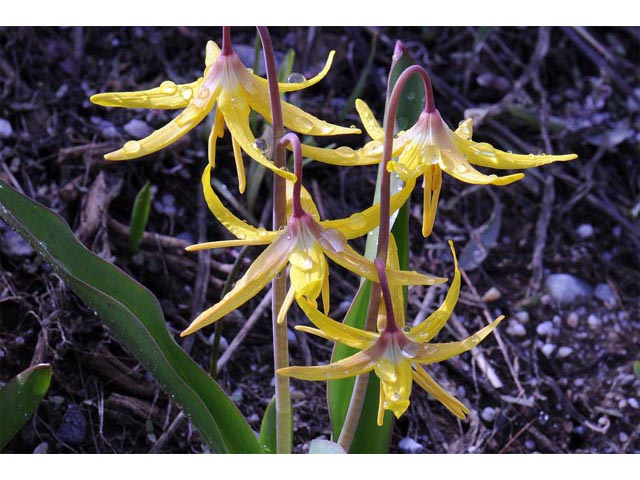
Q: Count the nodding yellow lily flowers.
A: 4